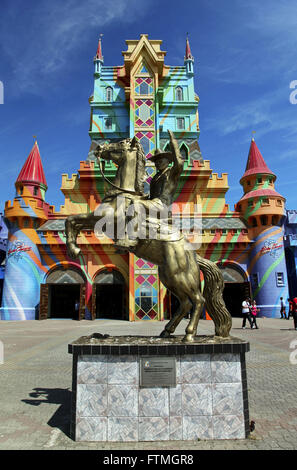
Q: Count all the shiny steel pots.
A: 0